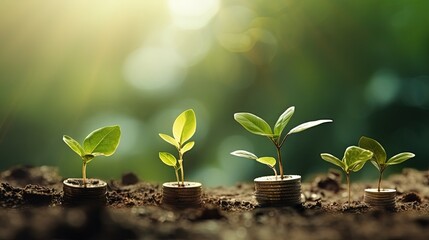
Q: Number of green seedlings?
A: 5